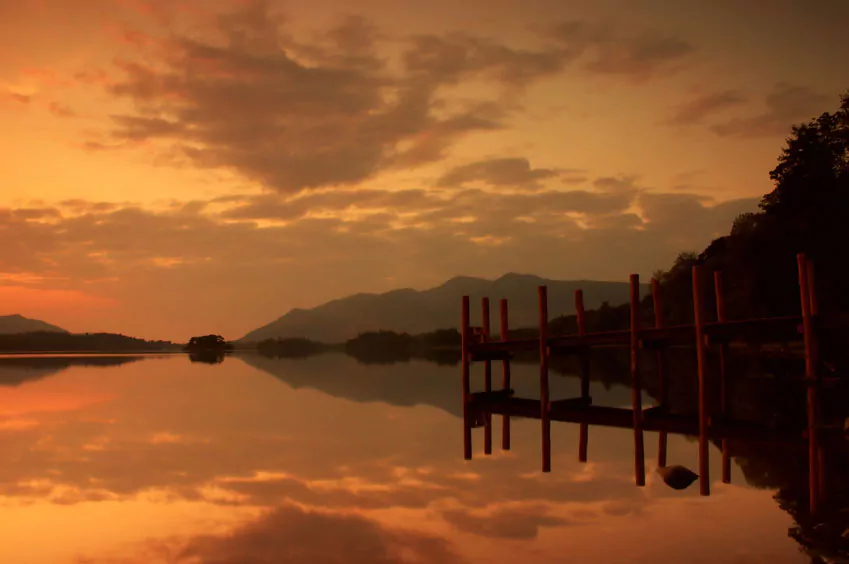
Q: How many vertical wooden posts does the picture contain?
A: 11